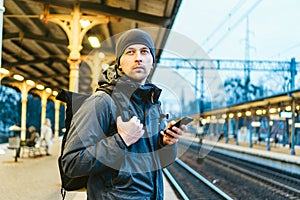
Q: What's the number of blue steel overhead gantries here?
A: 1